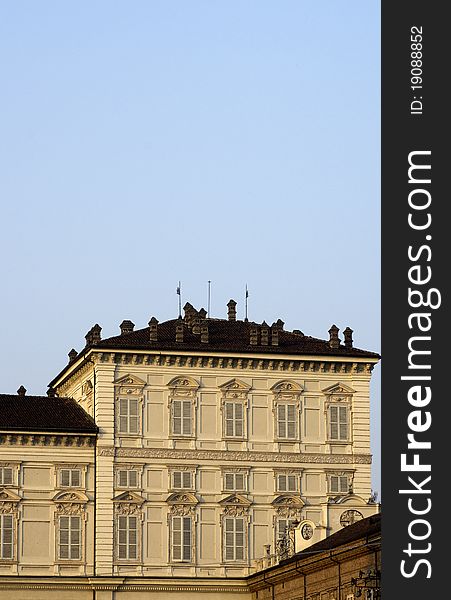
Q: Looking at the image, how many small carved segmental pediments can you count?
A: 5